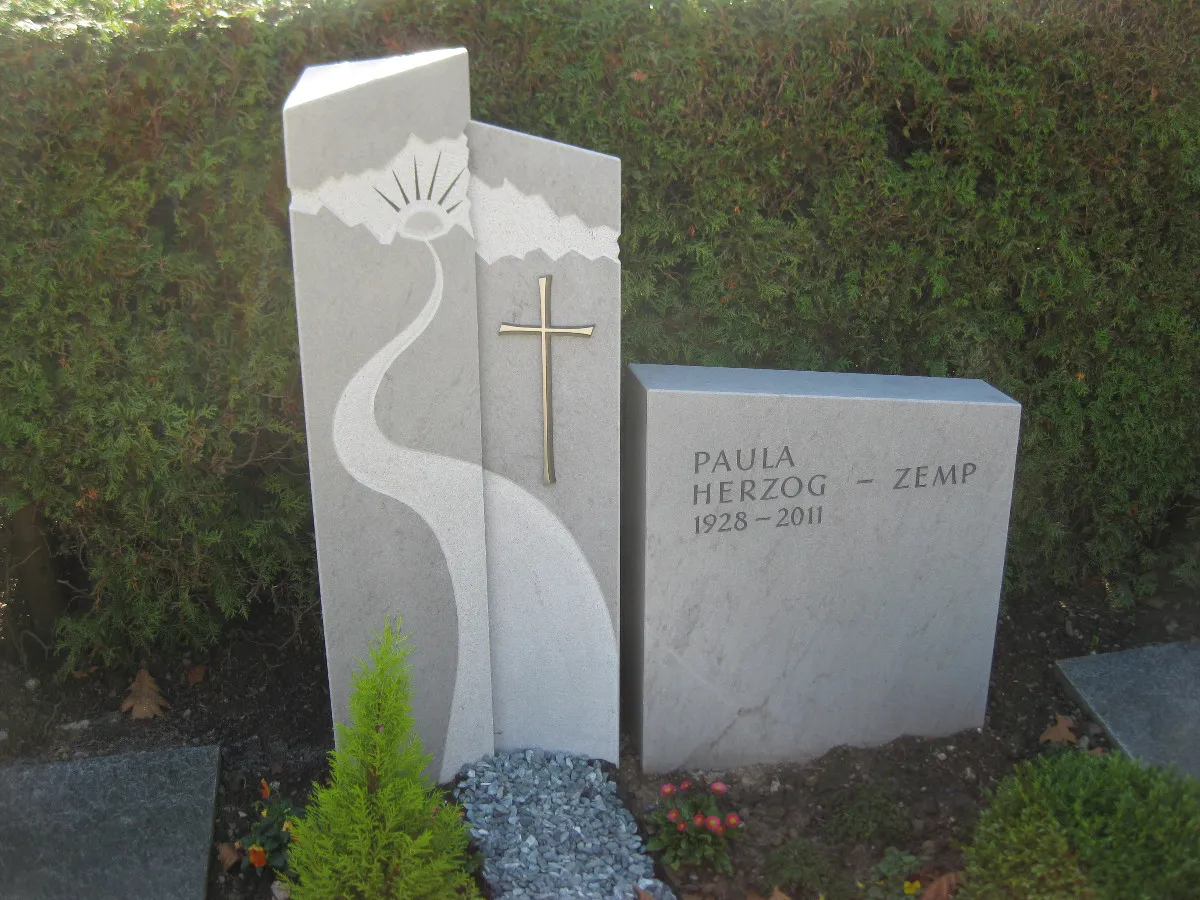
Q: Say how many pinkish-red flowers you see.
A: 9